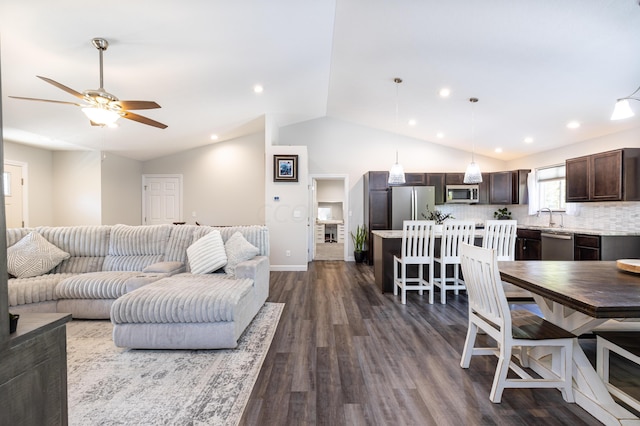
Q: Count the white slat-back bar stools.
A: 3